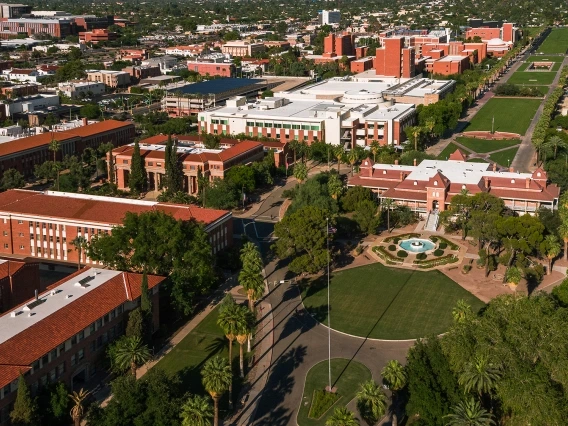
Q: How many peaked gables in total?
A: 4